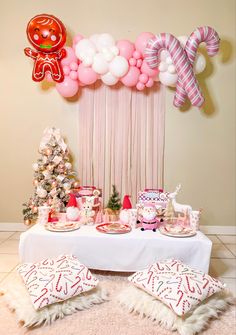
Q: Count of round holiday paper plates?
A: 3